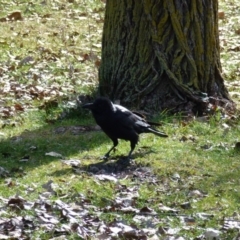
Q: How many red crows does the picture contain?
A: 0